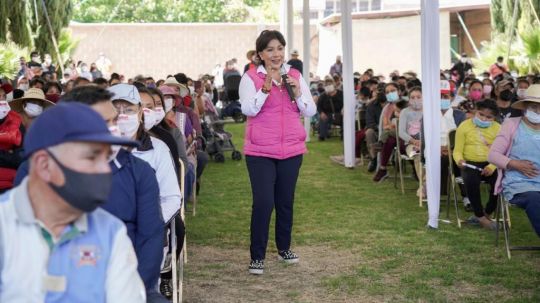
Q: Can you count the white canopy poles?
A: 4